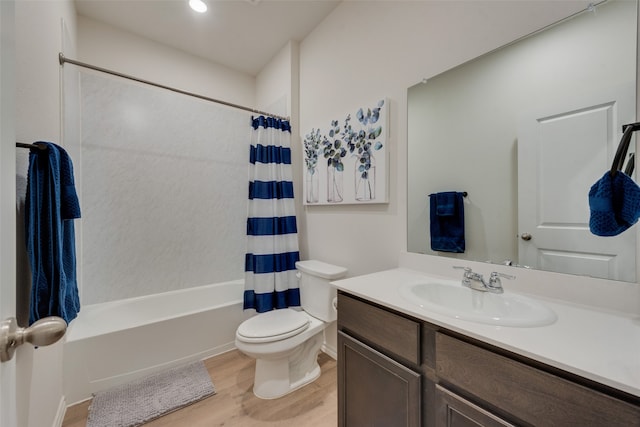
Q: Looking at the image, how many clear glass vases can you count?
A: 3